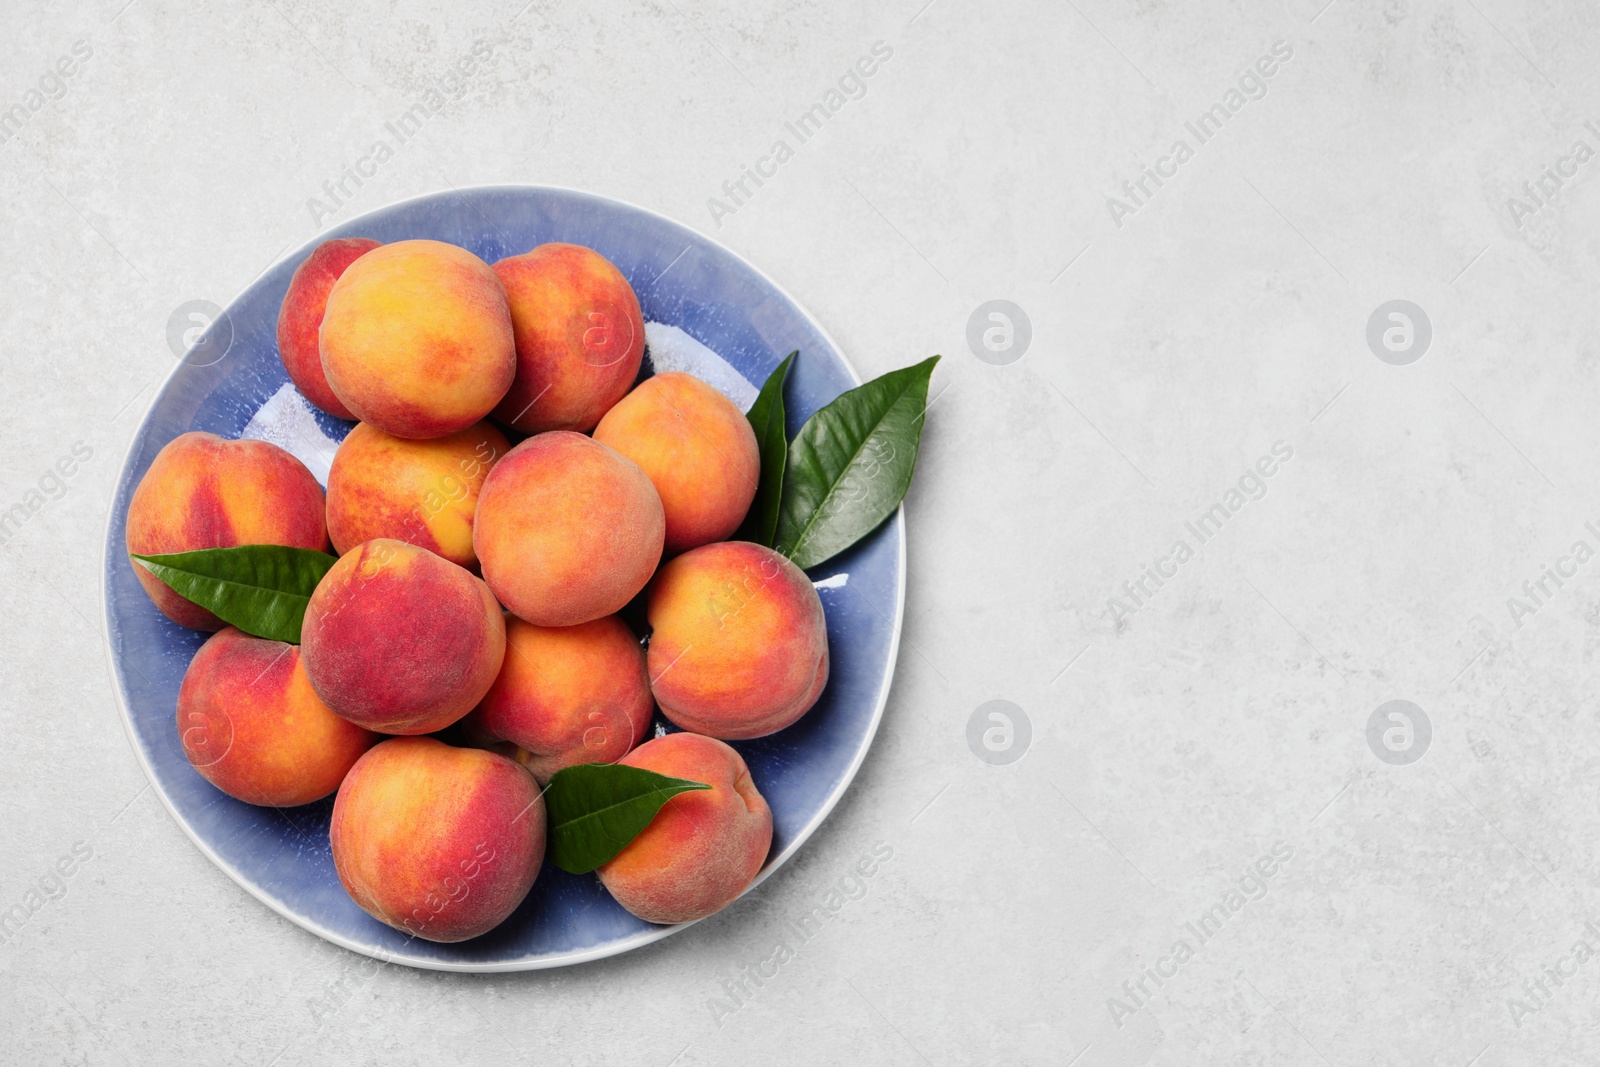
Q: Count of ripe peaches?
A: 13